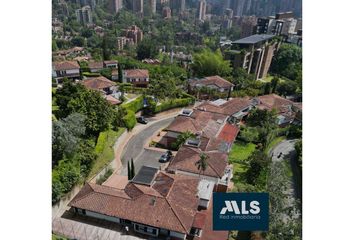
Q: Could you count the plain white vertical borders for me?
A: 2